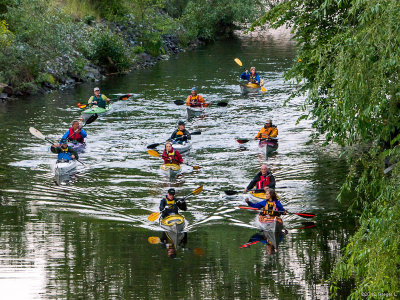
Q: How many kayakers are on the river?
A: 11